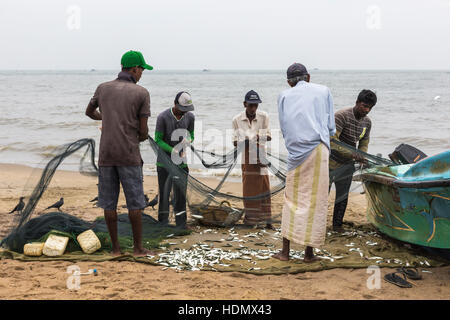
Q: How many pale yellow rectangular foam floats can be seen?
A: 3